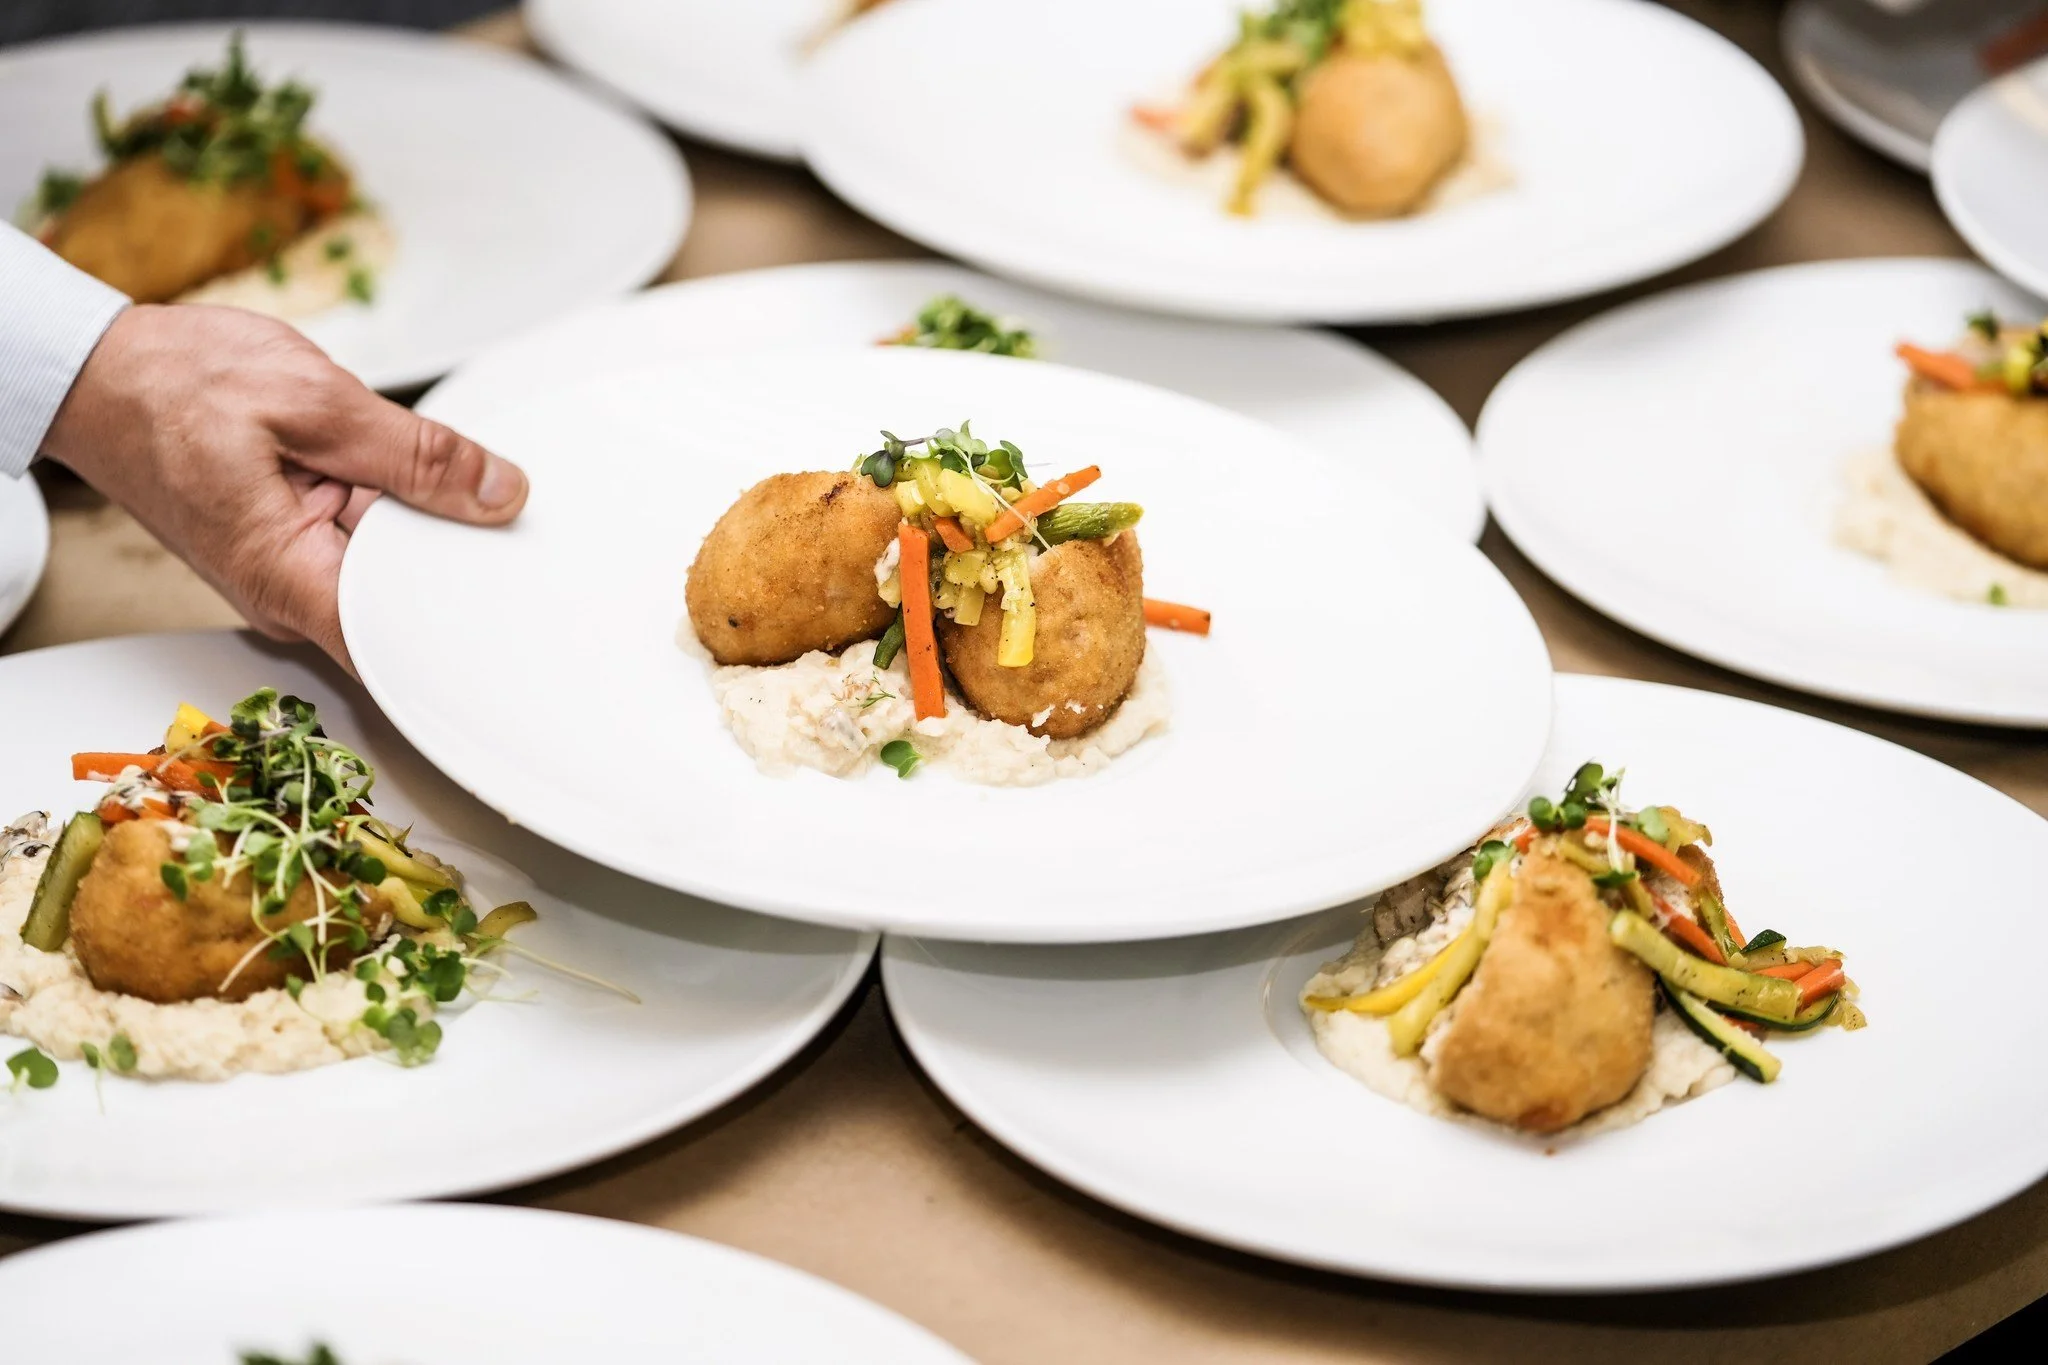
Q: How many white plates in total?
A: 12